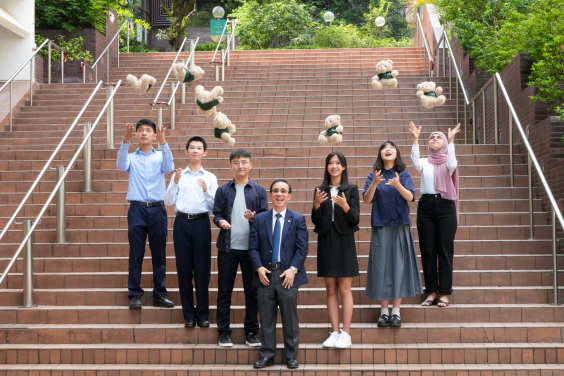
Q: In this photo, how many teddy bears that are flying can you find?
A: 7